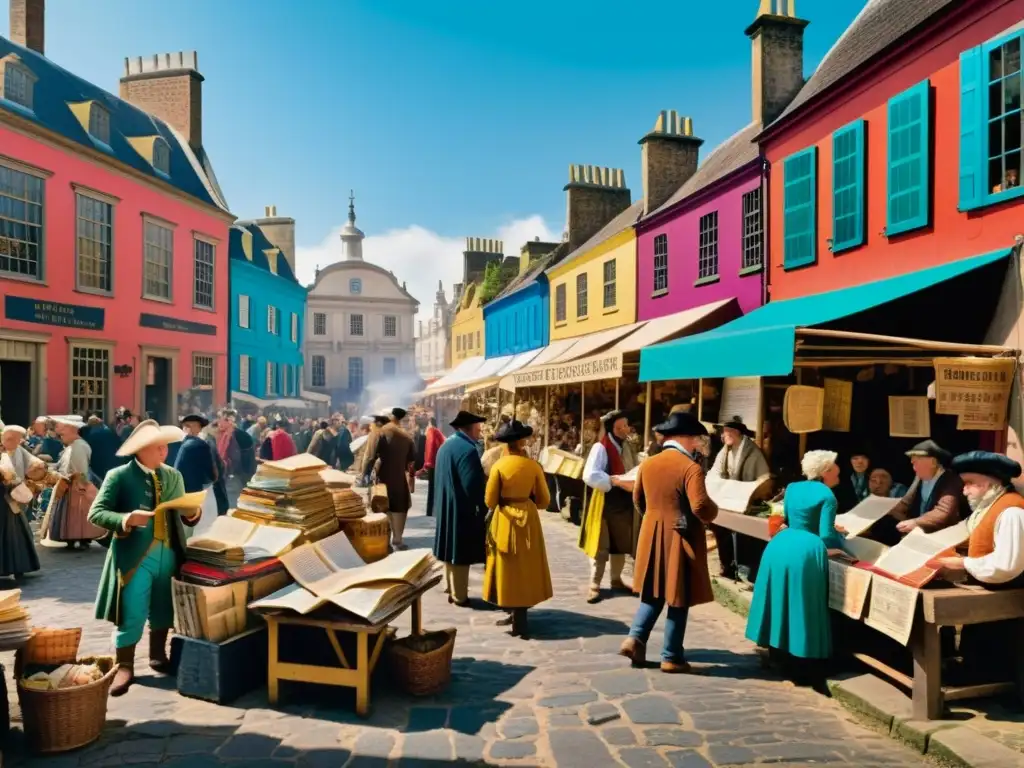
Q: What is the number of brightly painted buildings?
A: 7